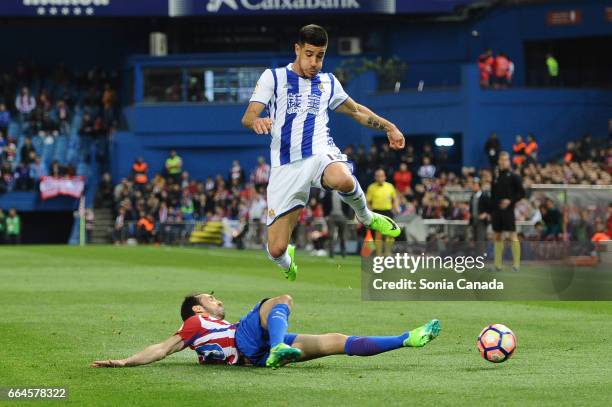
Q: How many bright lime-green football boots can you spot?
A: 4